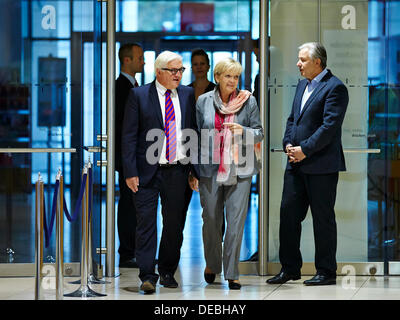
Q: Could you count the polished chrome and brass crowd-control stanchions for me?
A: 4